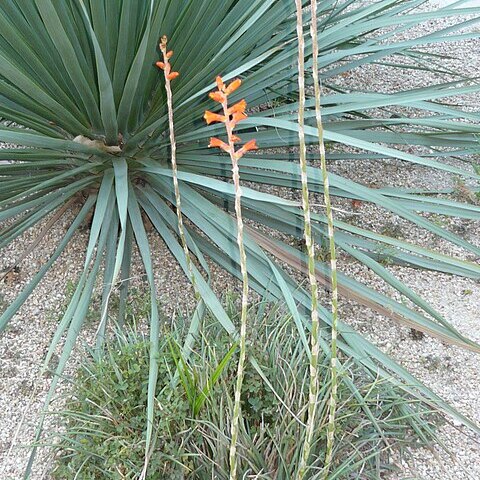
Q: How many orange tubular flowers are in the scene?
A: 12